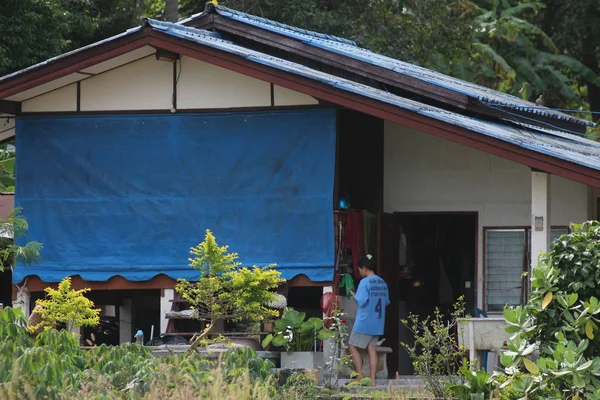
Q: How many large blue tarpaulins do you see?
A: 1